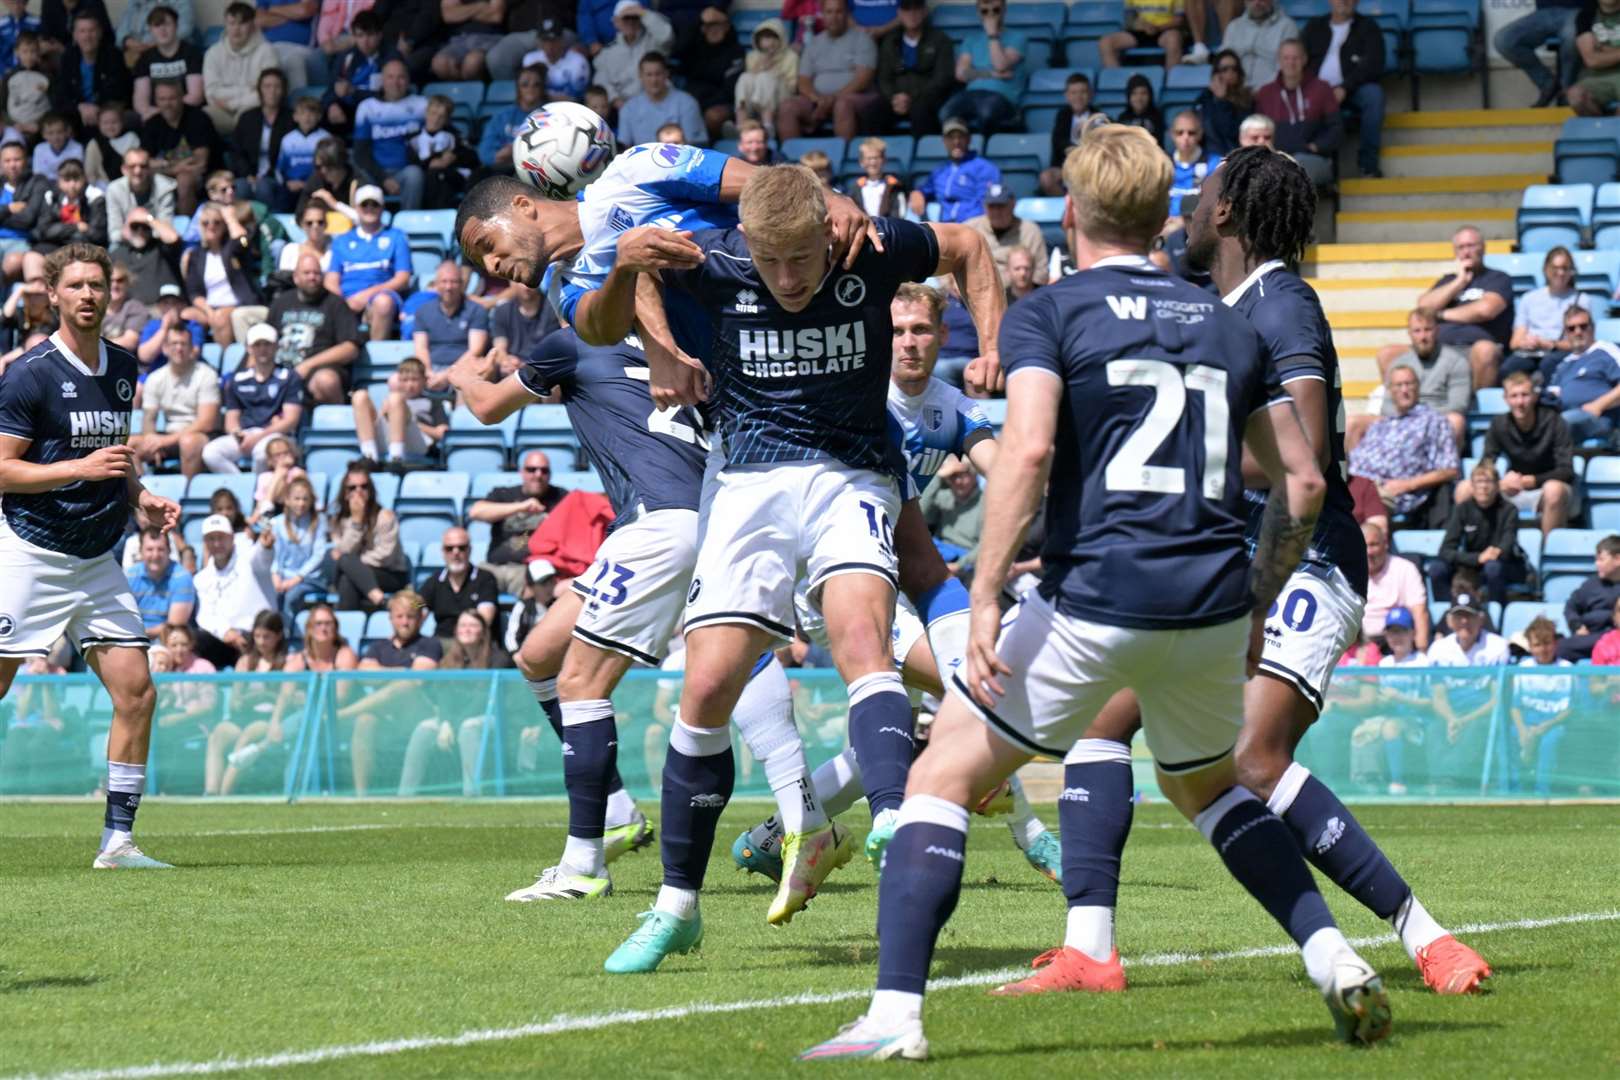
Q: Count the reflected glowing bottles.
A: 0